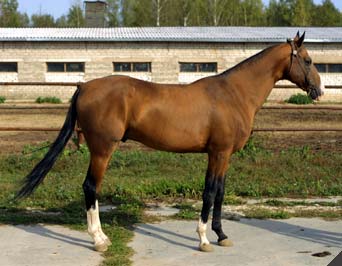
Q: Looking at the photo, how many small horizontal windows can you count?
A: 5